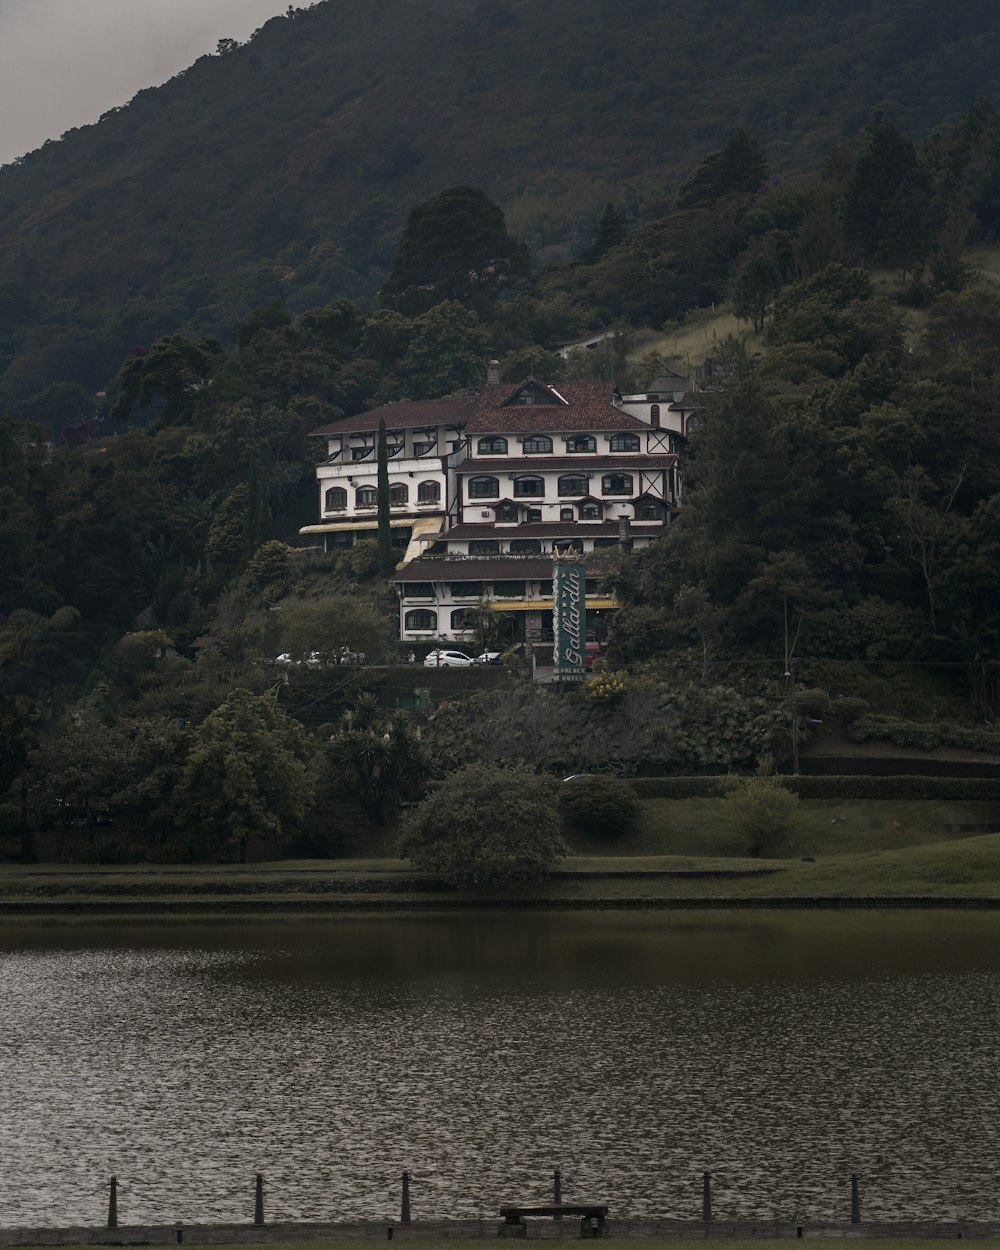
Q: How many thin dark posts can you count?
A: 6